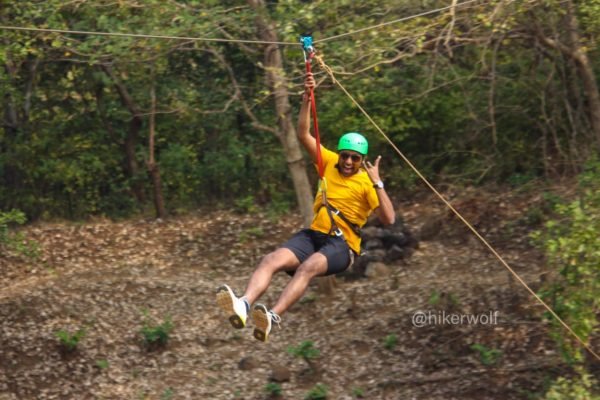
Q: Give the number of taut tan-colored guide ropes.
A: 1